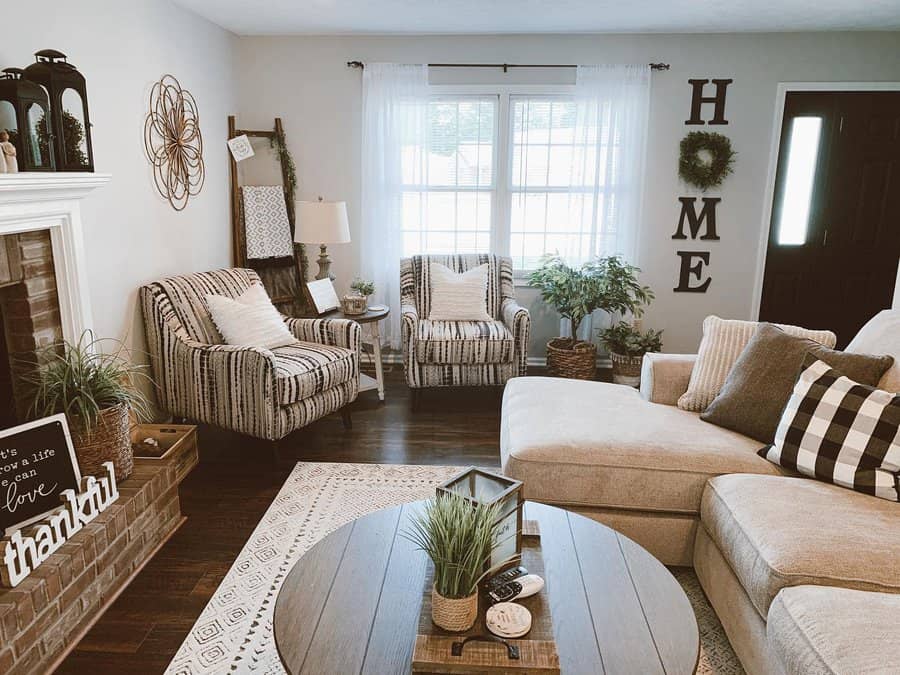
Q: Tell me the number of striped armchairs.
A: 2